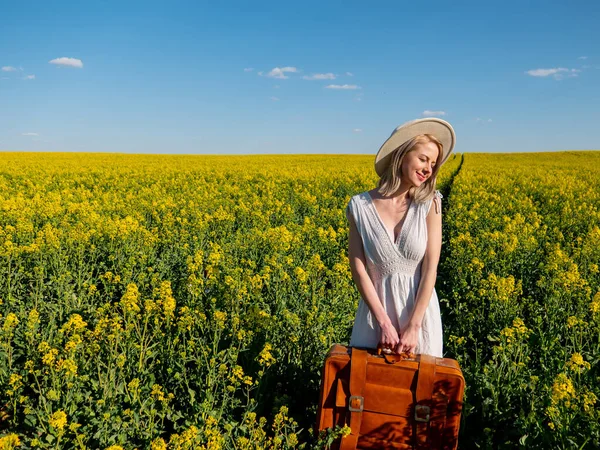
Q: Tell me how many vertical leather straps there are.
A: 2